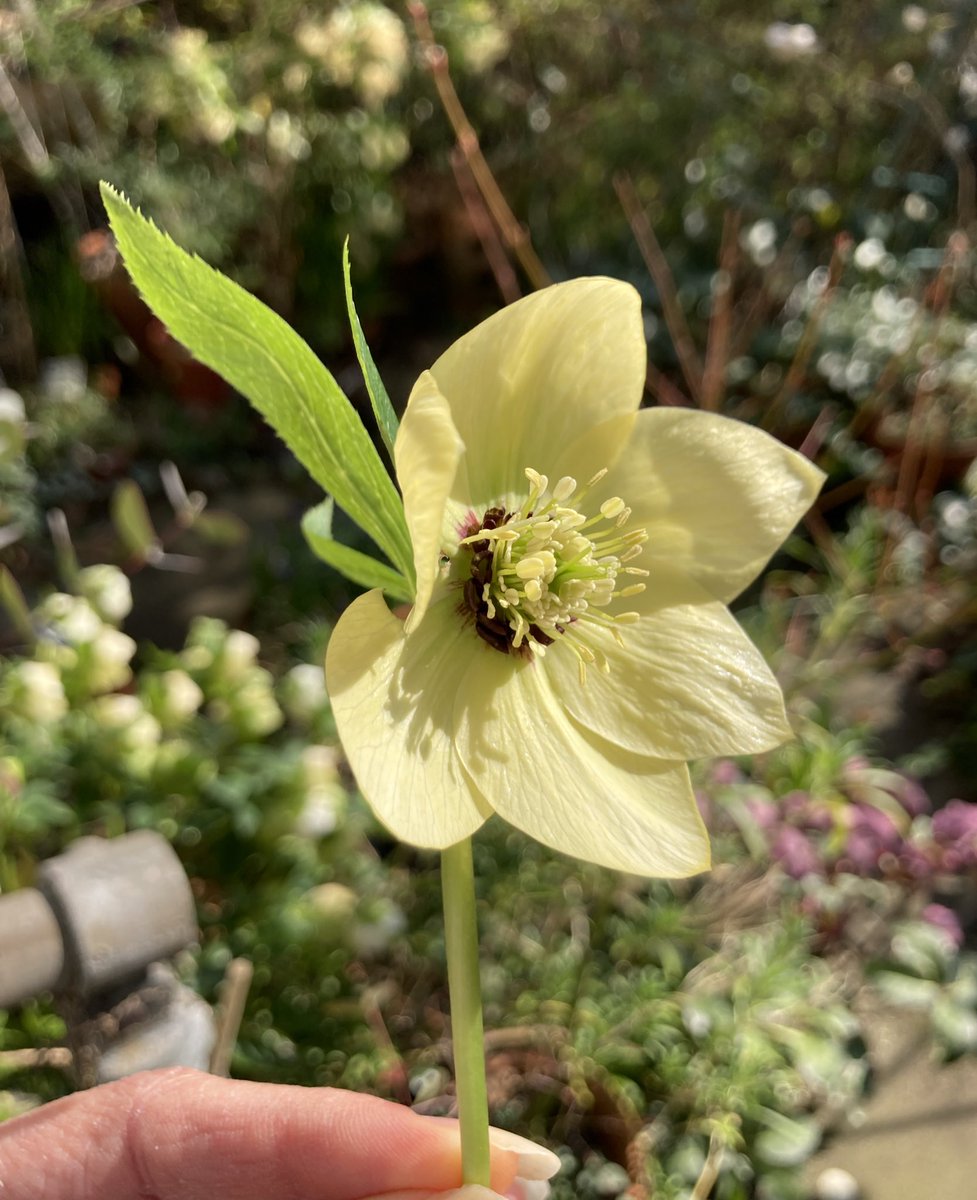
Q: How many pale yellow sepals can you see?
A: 6